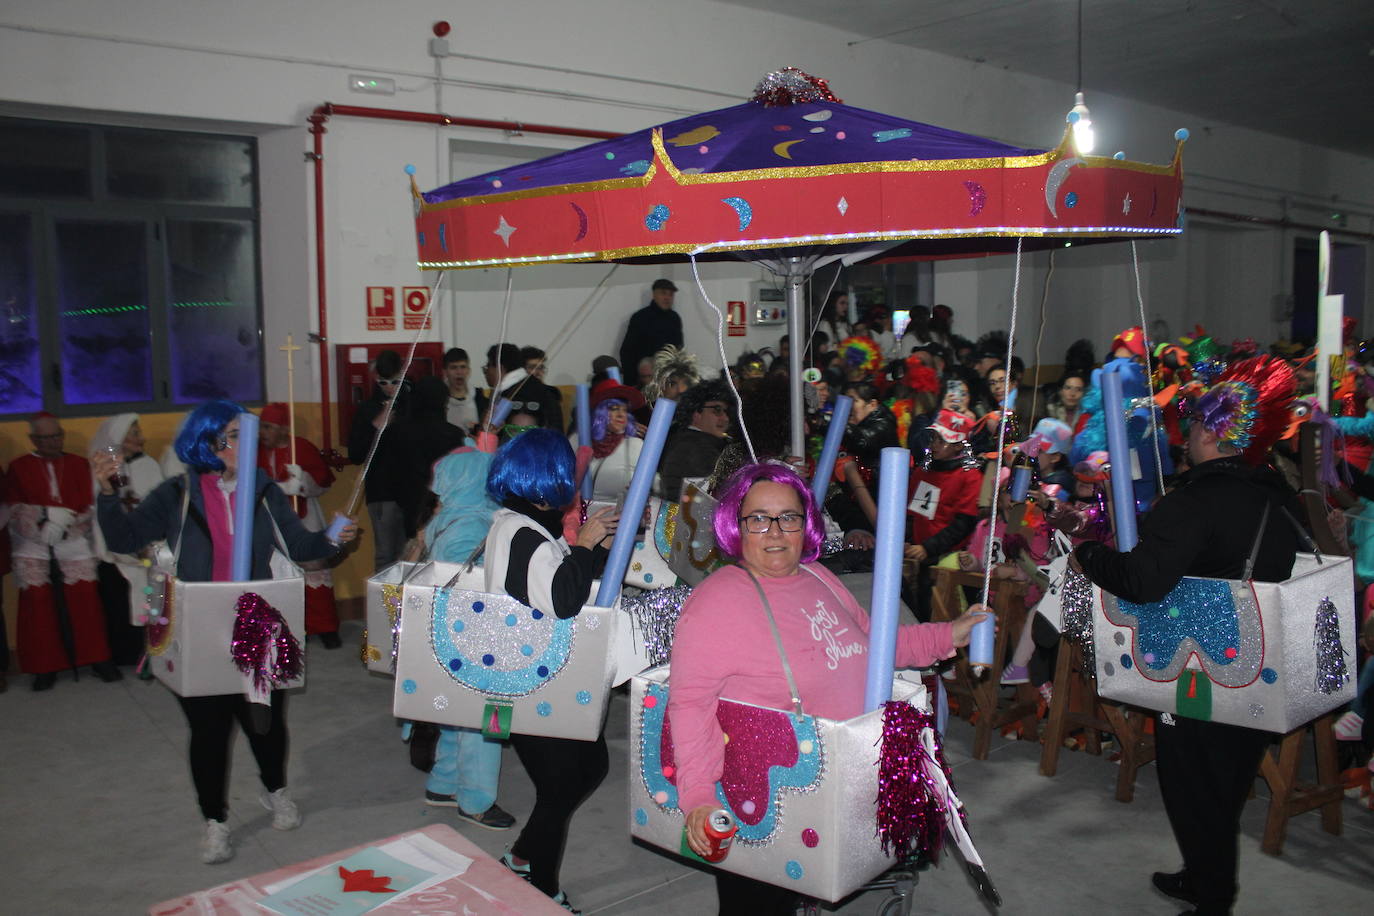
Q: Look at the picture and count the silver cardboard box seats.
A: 7